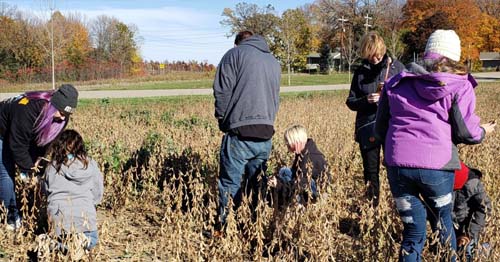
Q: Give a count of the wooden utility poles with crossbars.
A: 2